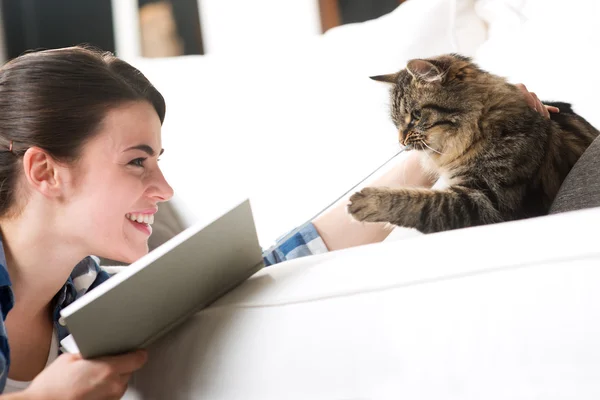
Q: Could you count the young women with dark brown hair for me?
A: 1